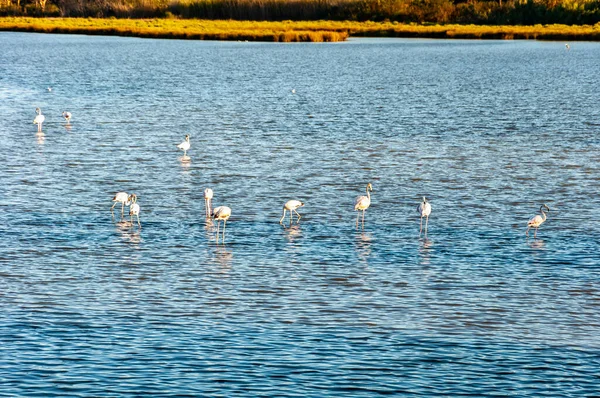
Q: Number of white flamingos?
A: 11